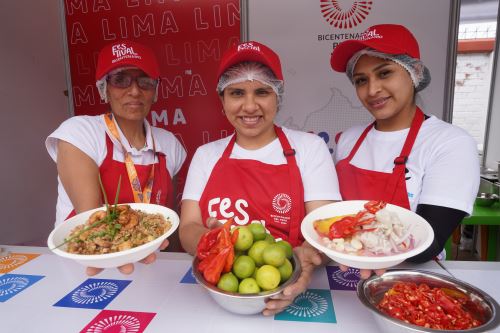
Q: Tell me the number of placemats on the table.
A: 7